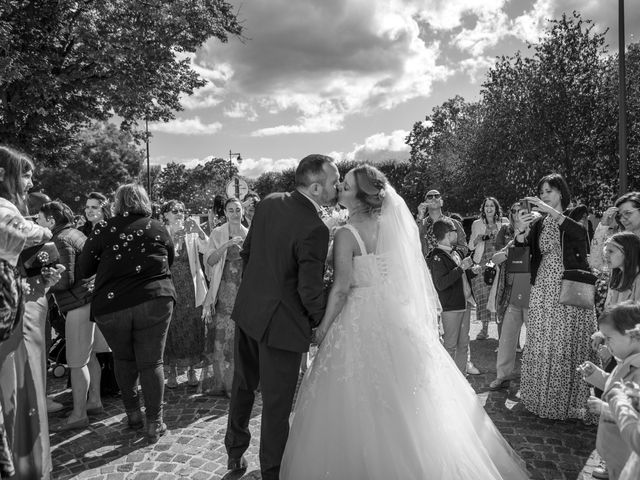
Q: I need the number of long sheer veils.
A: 1